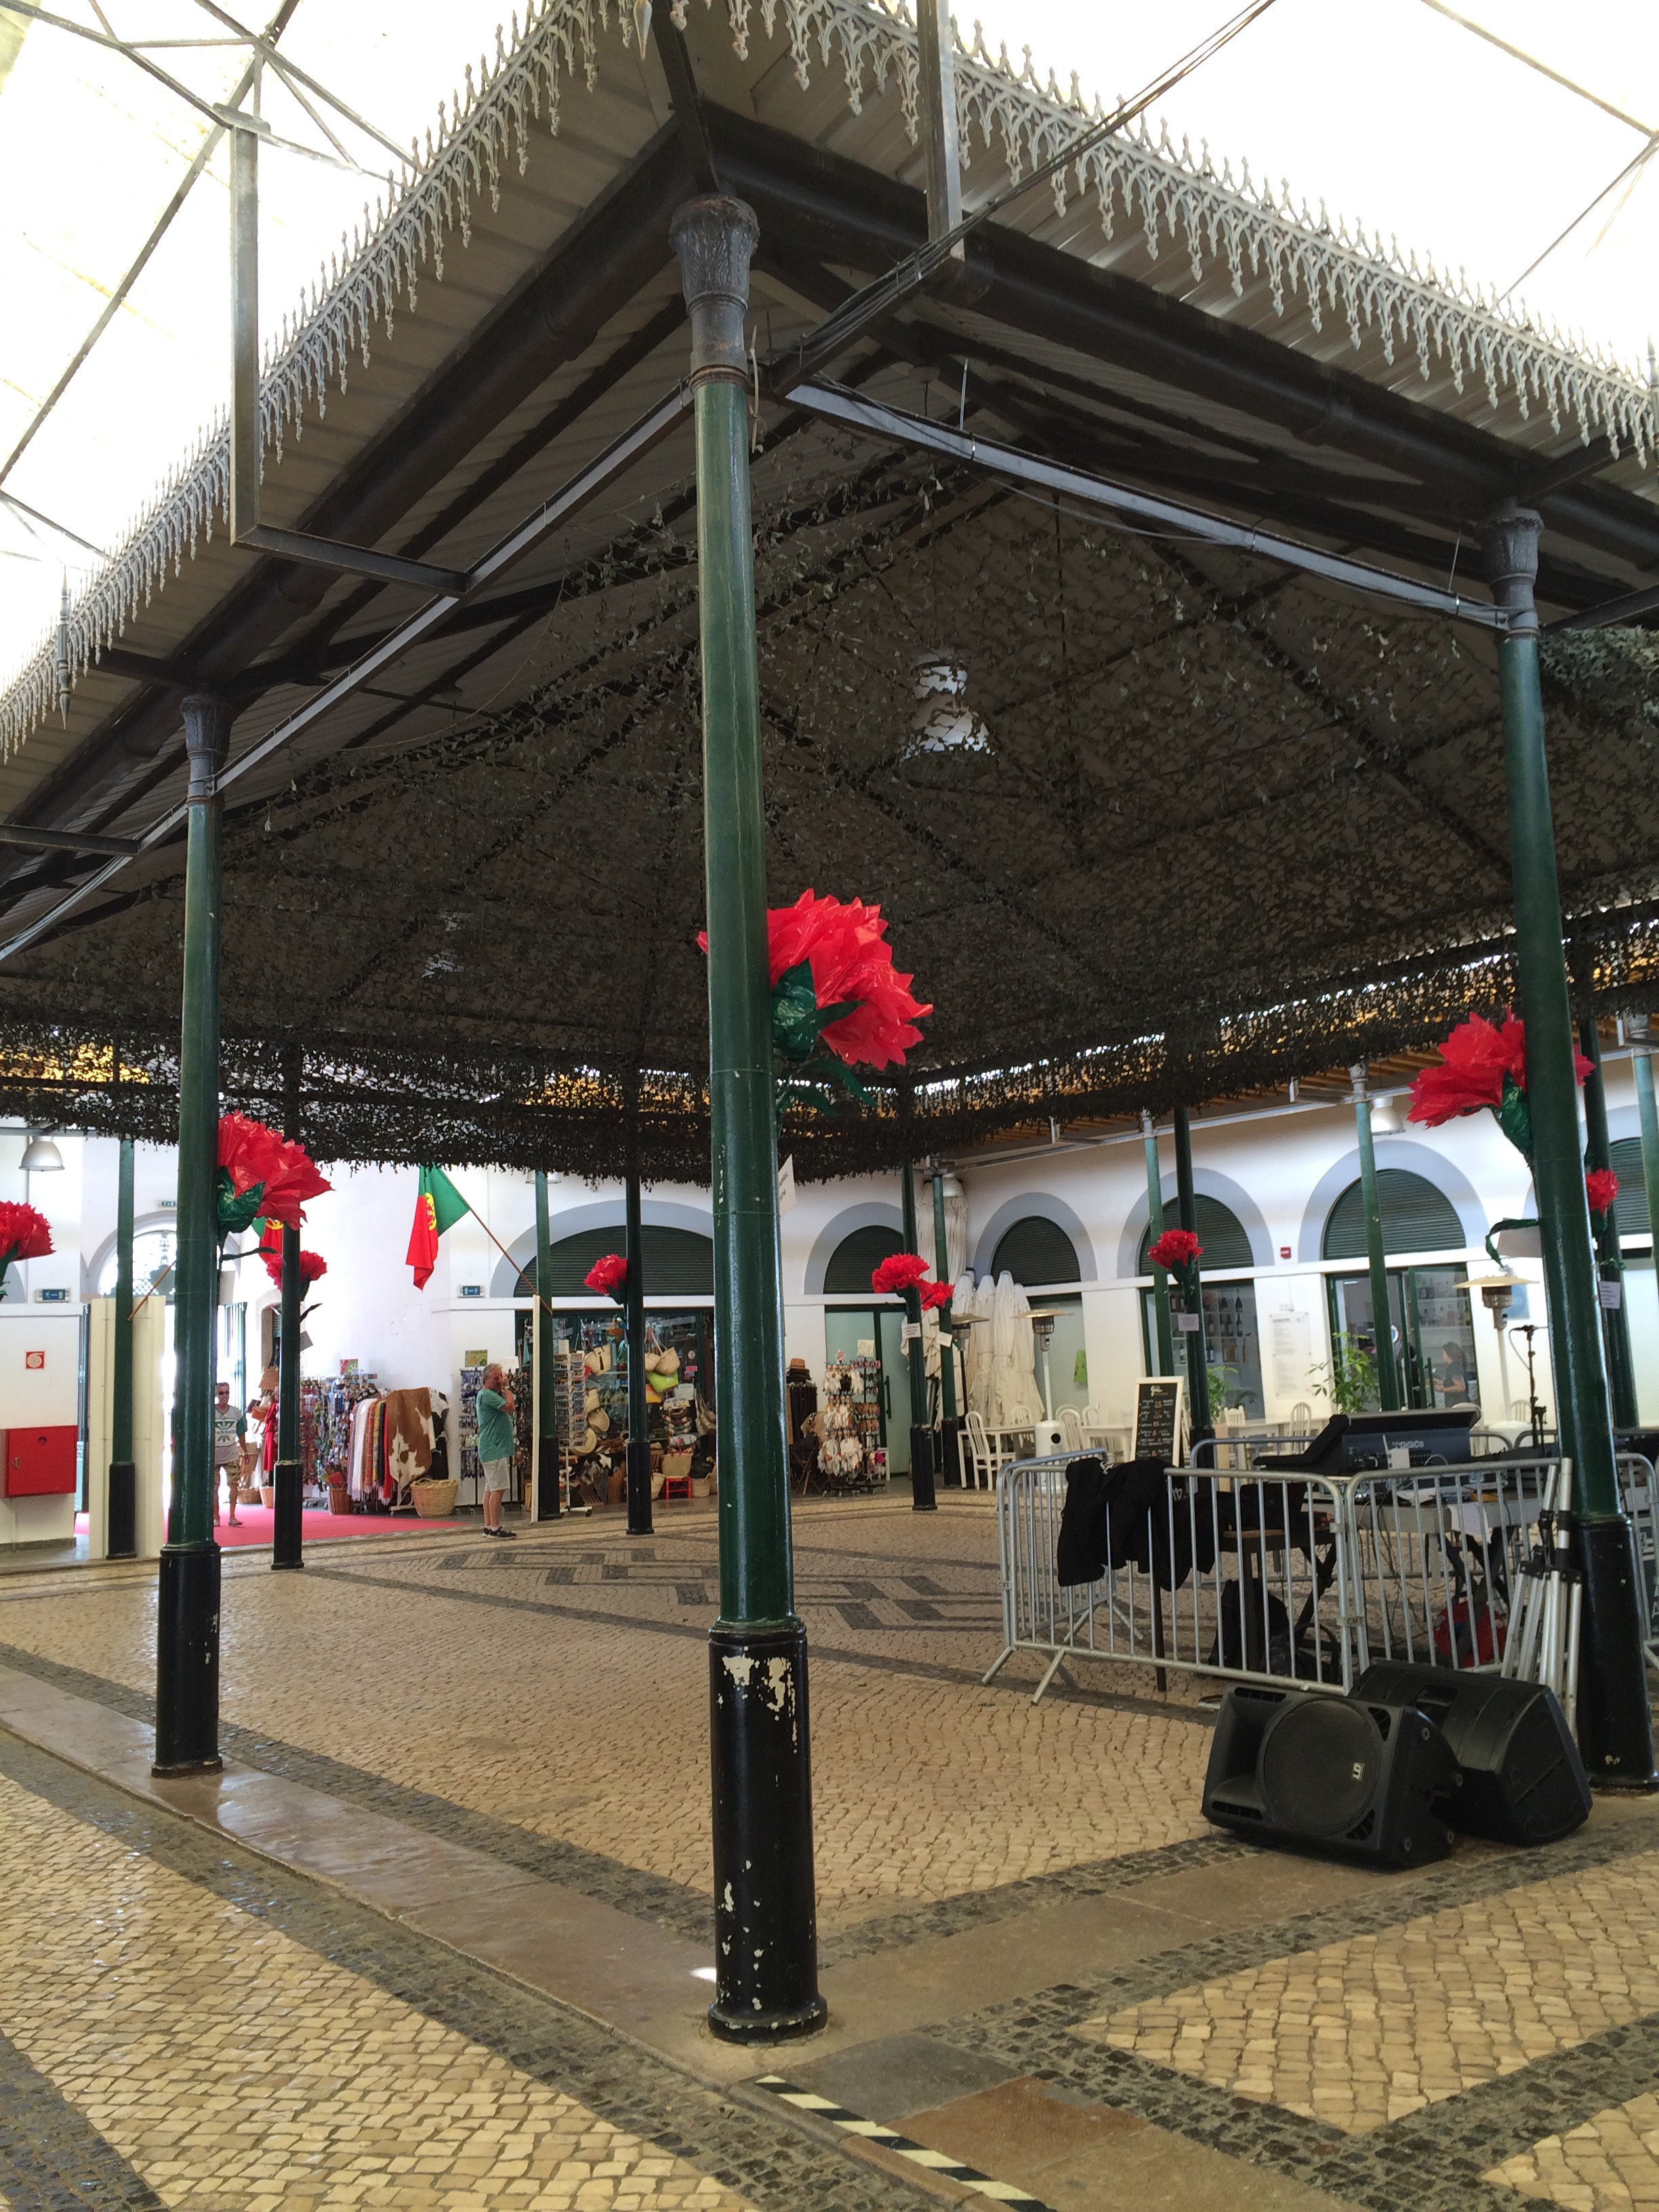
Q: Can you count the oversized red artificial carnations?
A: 10